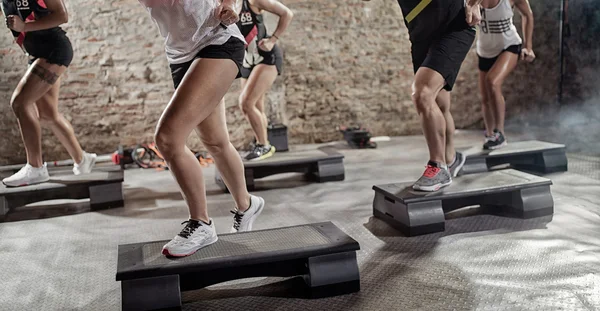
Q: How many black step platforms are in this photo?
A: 5